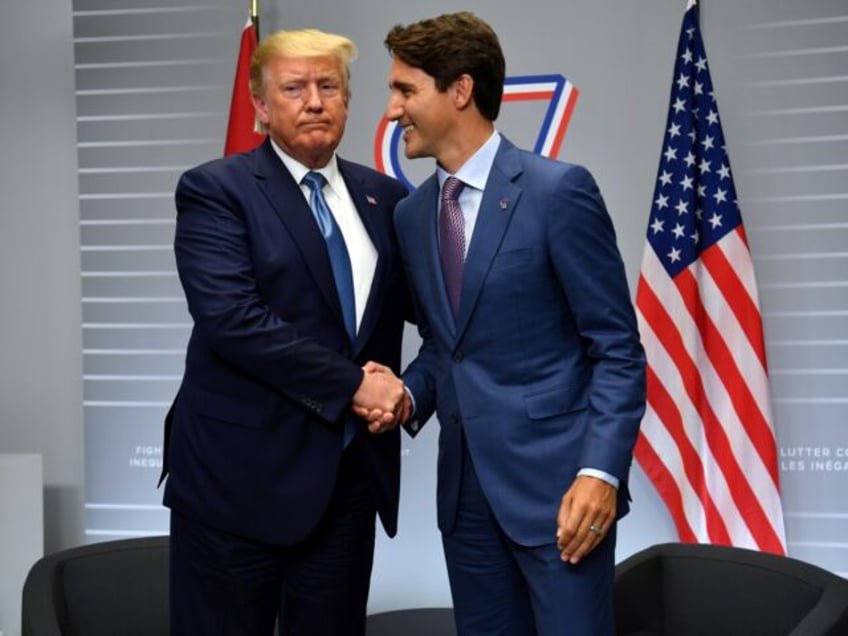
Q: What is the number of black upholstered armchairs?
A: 2